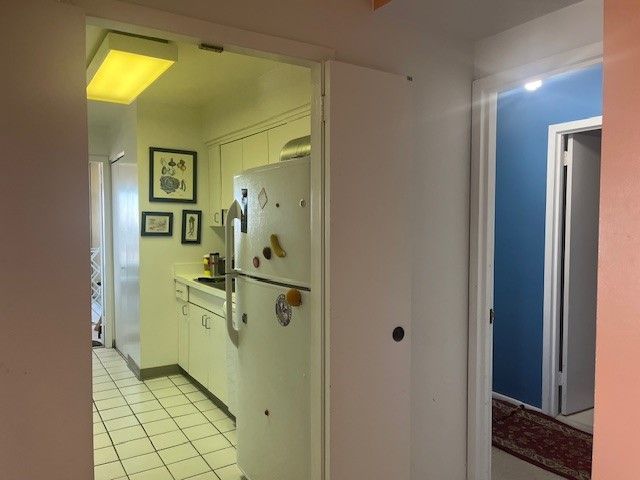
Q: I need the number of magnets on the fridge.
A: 11